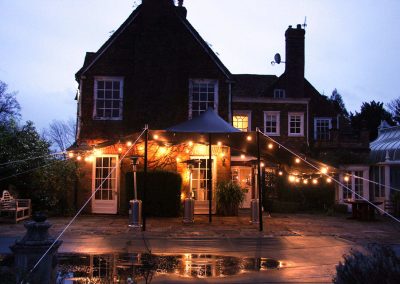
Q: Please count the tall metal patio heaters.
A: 3